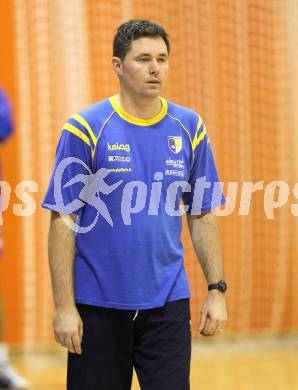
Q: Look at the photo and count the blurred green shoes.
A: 0